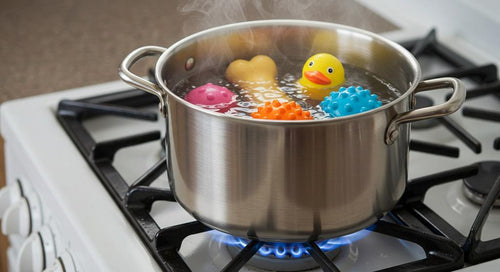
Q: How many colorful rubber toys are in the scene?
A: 5